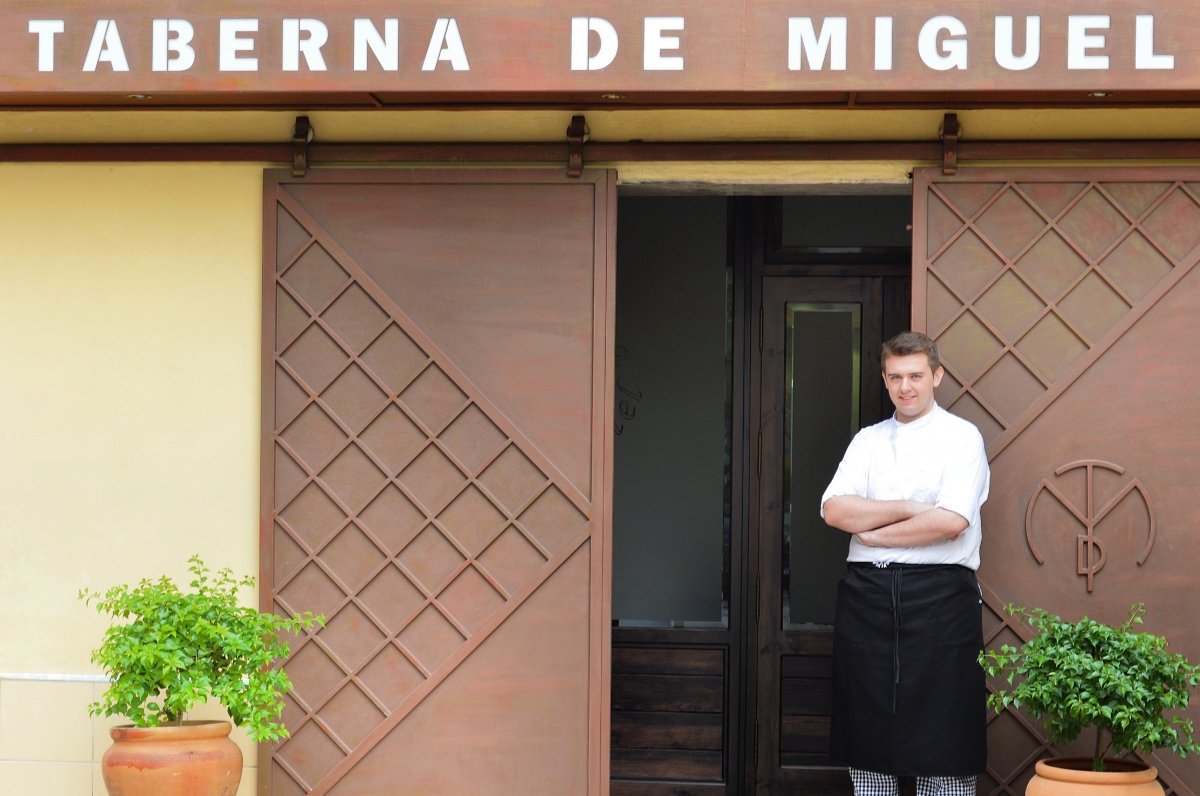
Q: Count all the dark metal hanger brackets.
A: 3